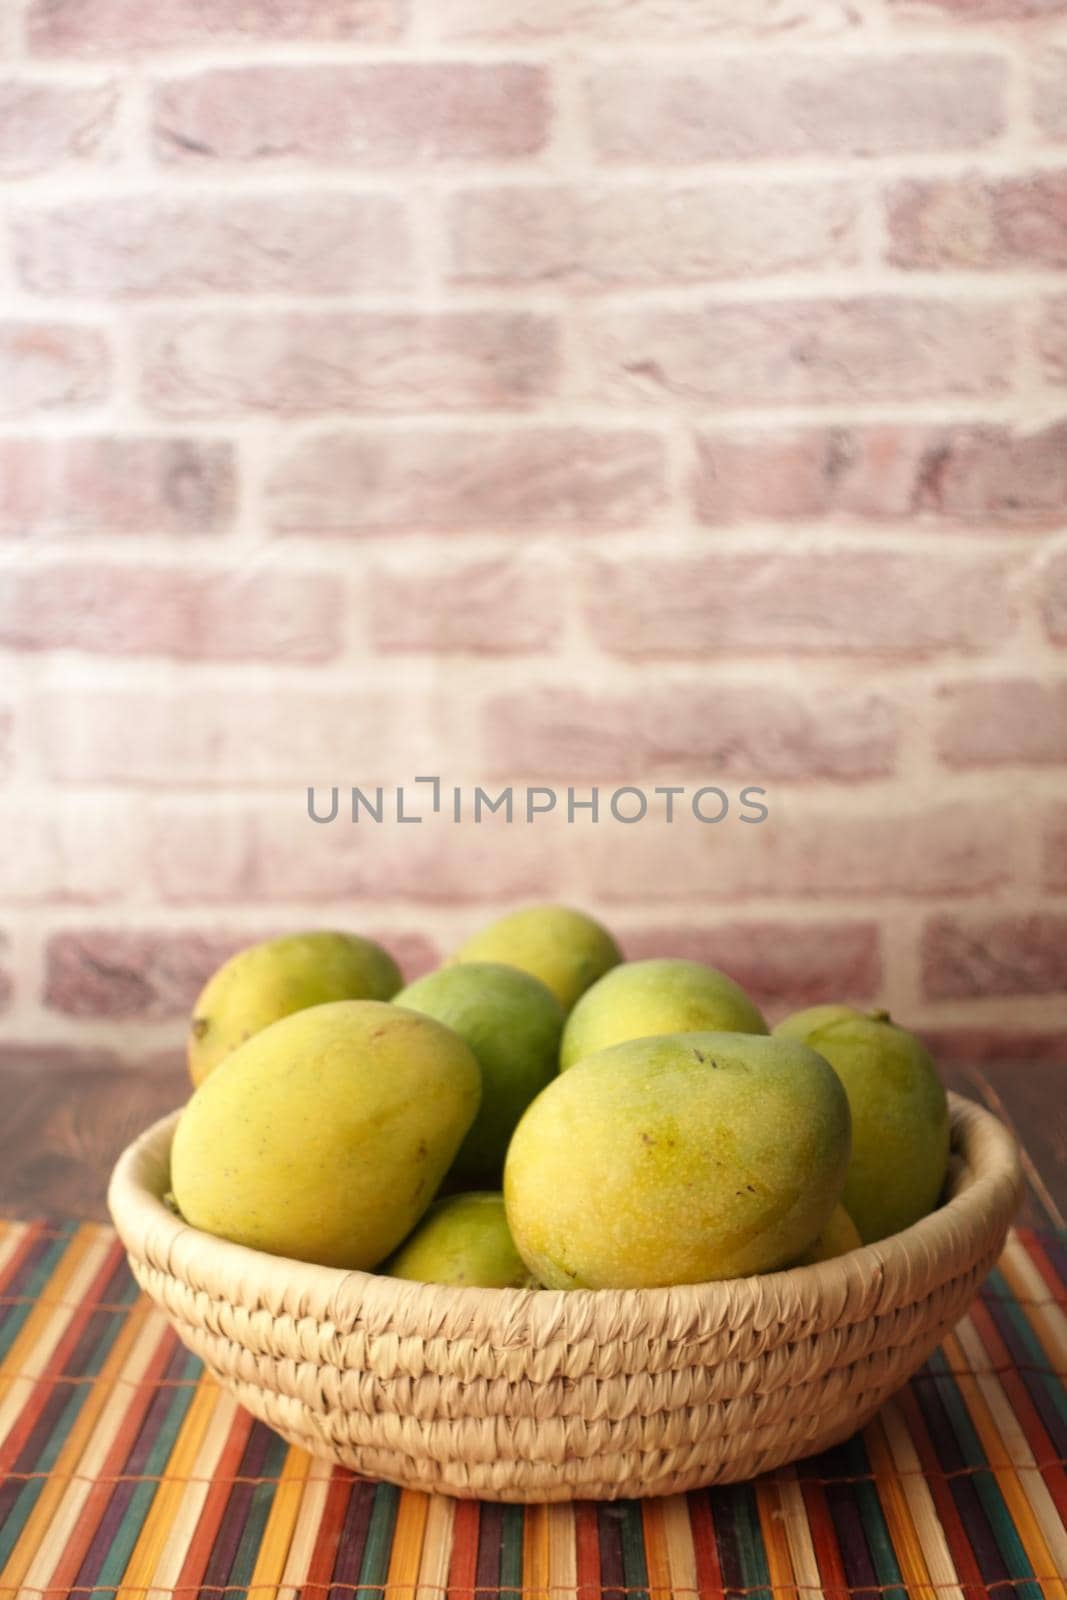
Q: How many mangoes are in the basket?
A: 9